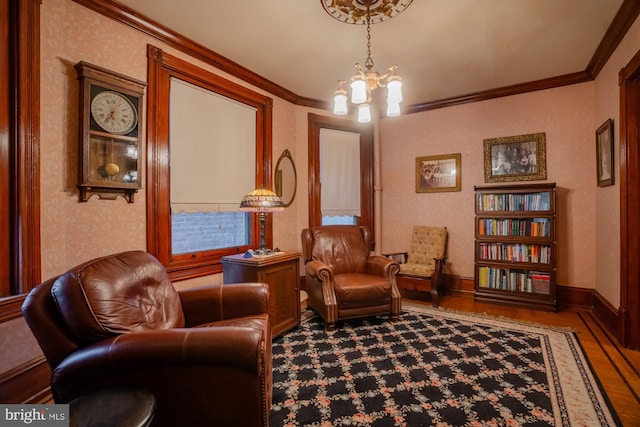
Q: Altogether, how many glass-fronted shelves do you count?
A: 4